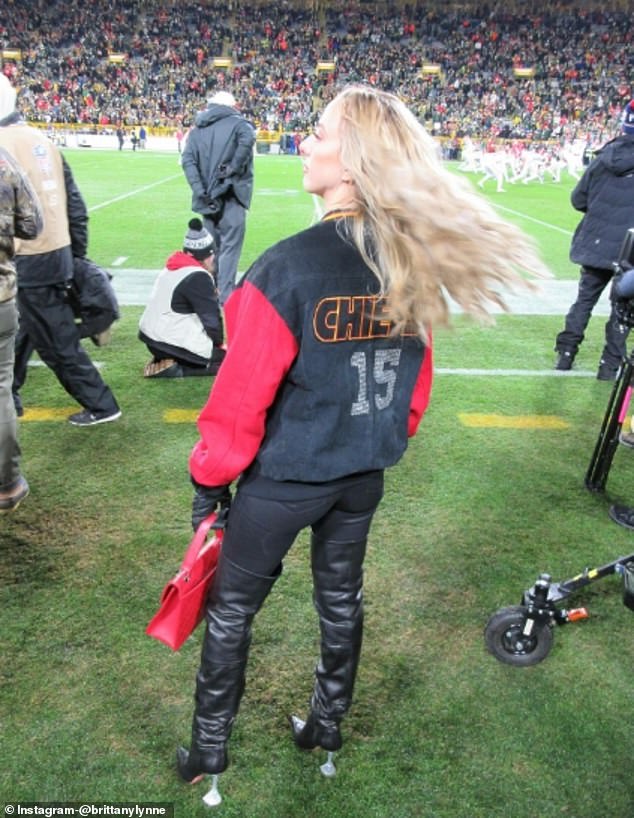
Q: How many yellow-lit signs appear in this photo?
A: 6